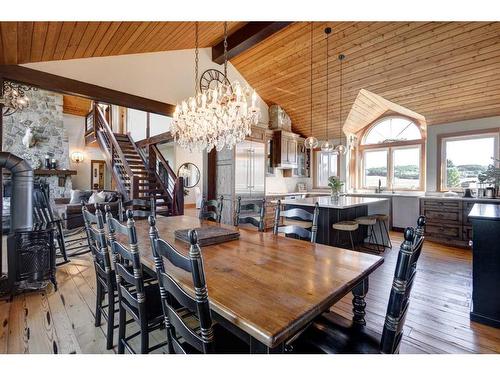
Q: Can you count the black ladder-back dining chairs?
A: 8